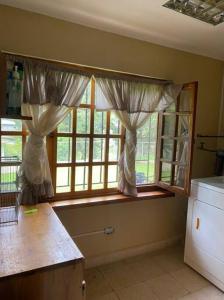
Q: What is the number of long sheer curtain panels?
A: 2